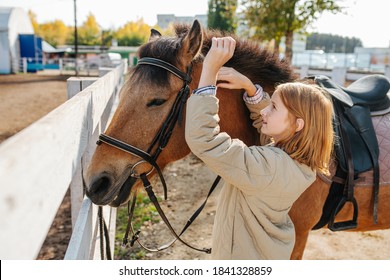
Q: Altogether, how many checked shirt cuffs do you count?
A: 2